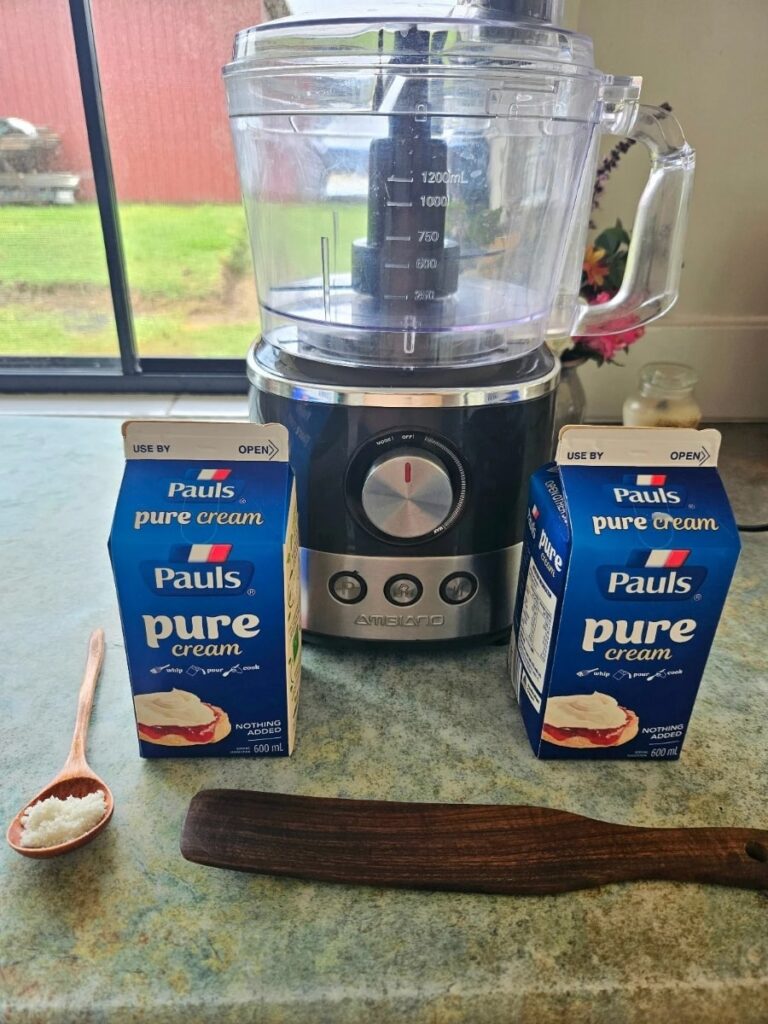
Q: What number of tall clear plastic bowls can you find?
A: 1